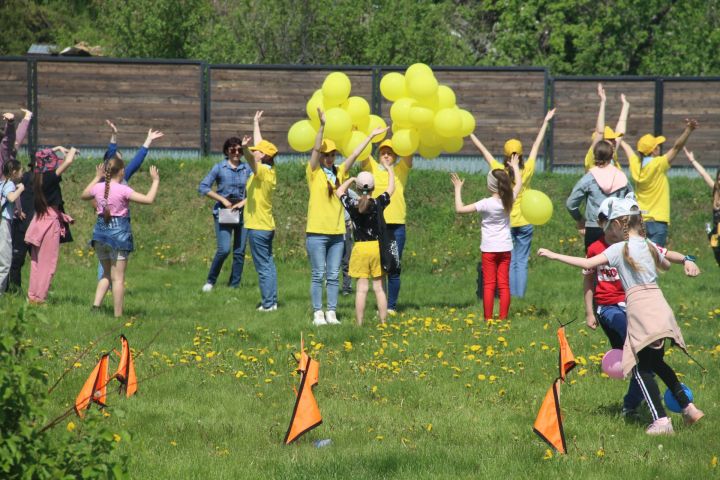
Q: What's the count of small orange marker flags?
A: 5